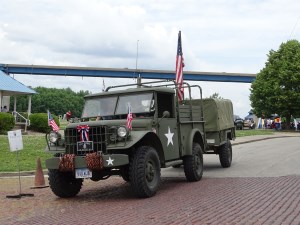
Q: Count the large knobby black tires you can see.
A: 4